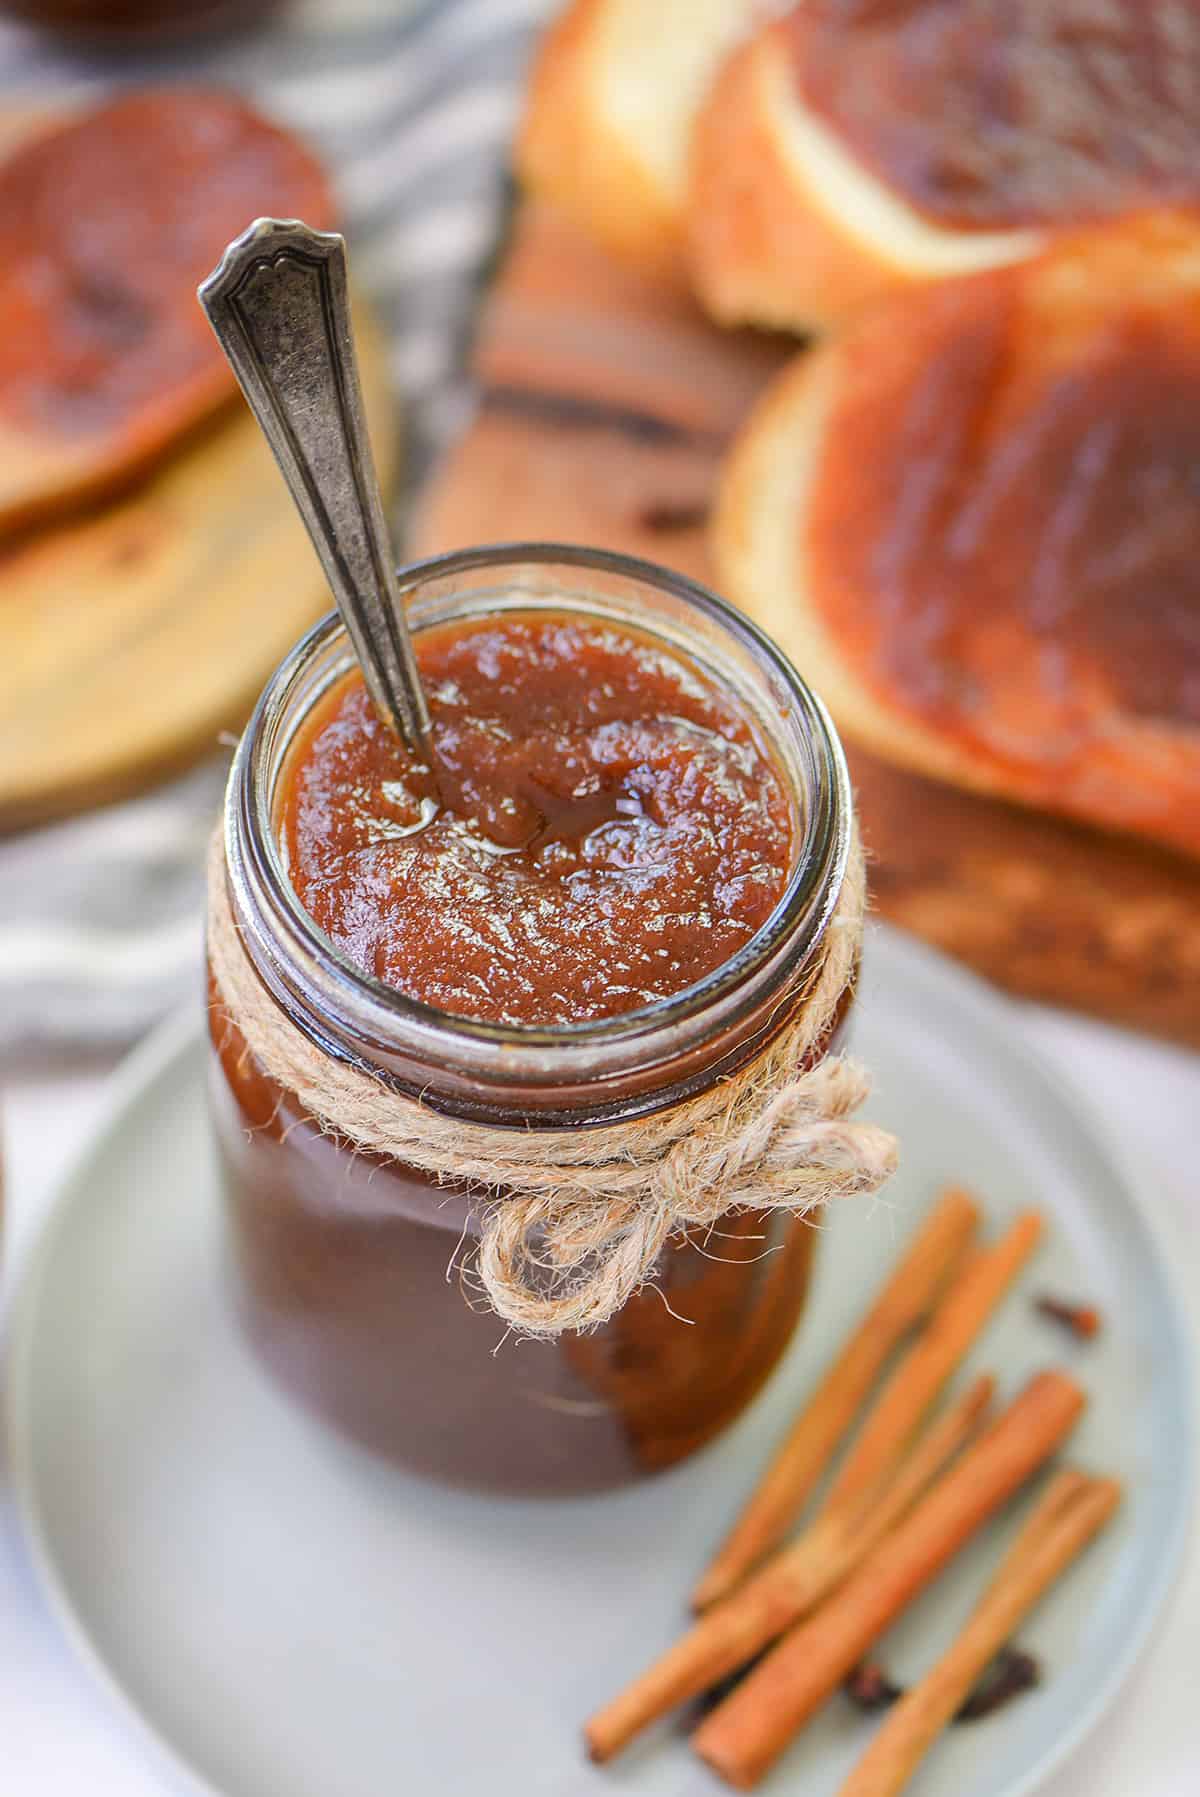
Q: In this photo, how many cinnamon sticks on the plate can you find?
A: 5